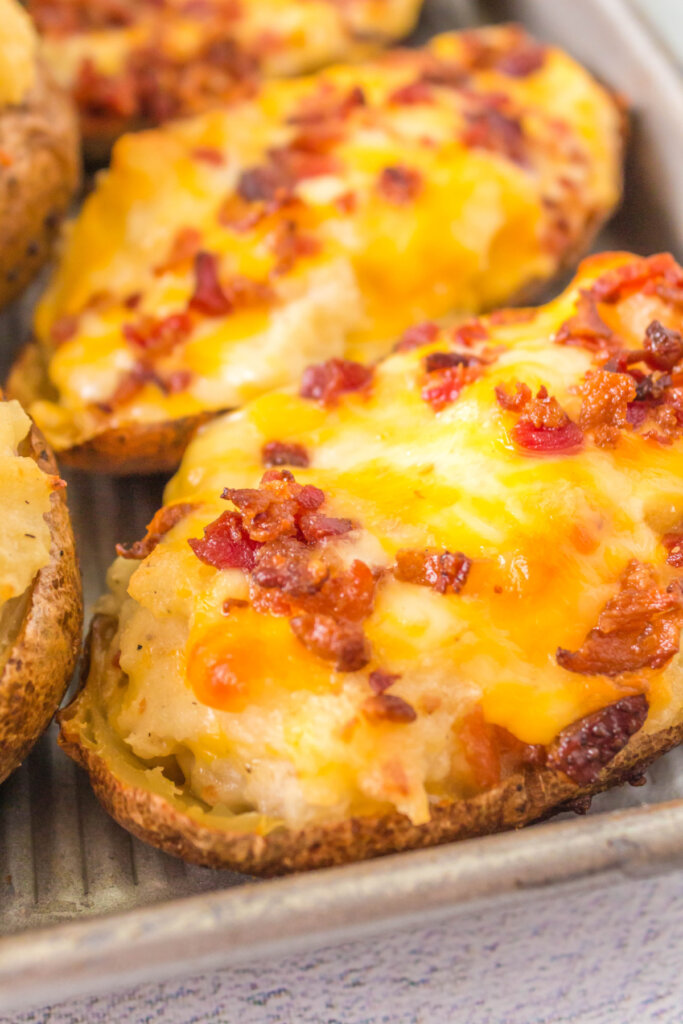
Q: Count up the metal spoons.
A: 0